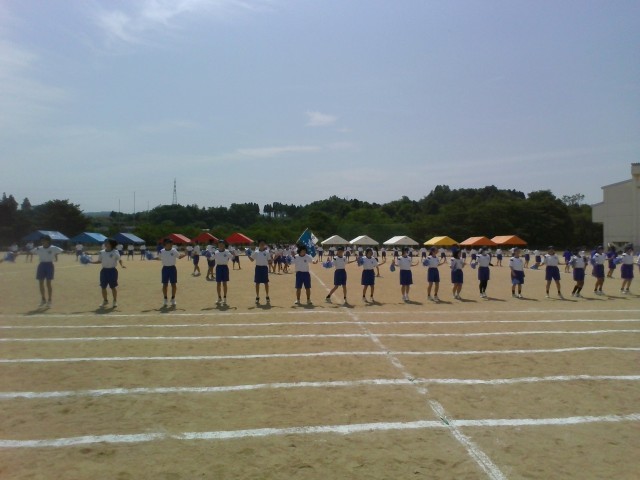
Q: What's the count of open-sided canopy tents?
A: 12